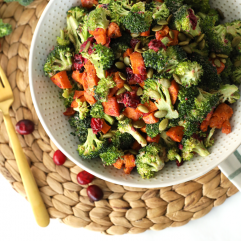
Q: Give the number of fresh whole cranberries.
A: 4